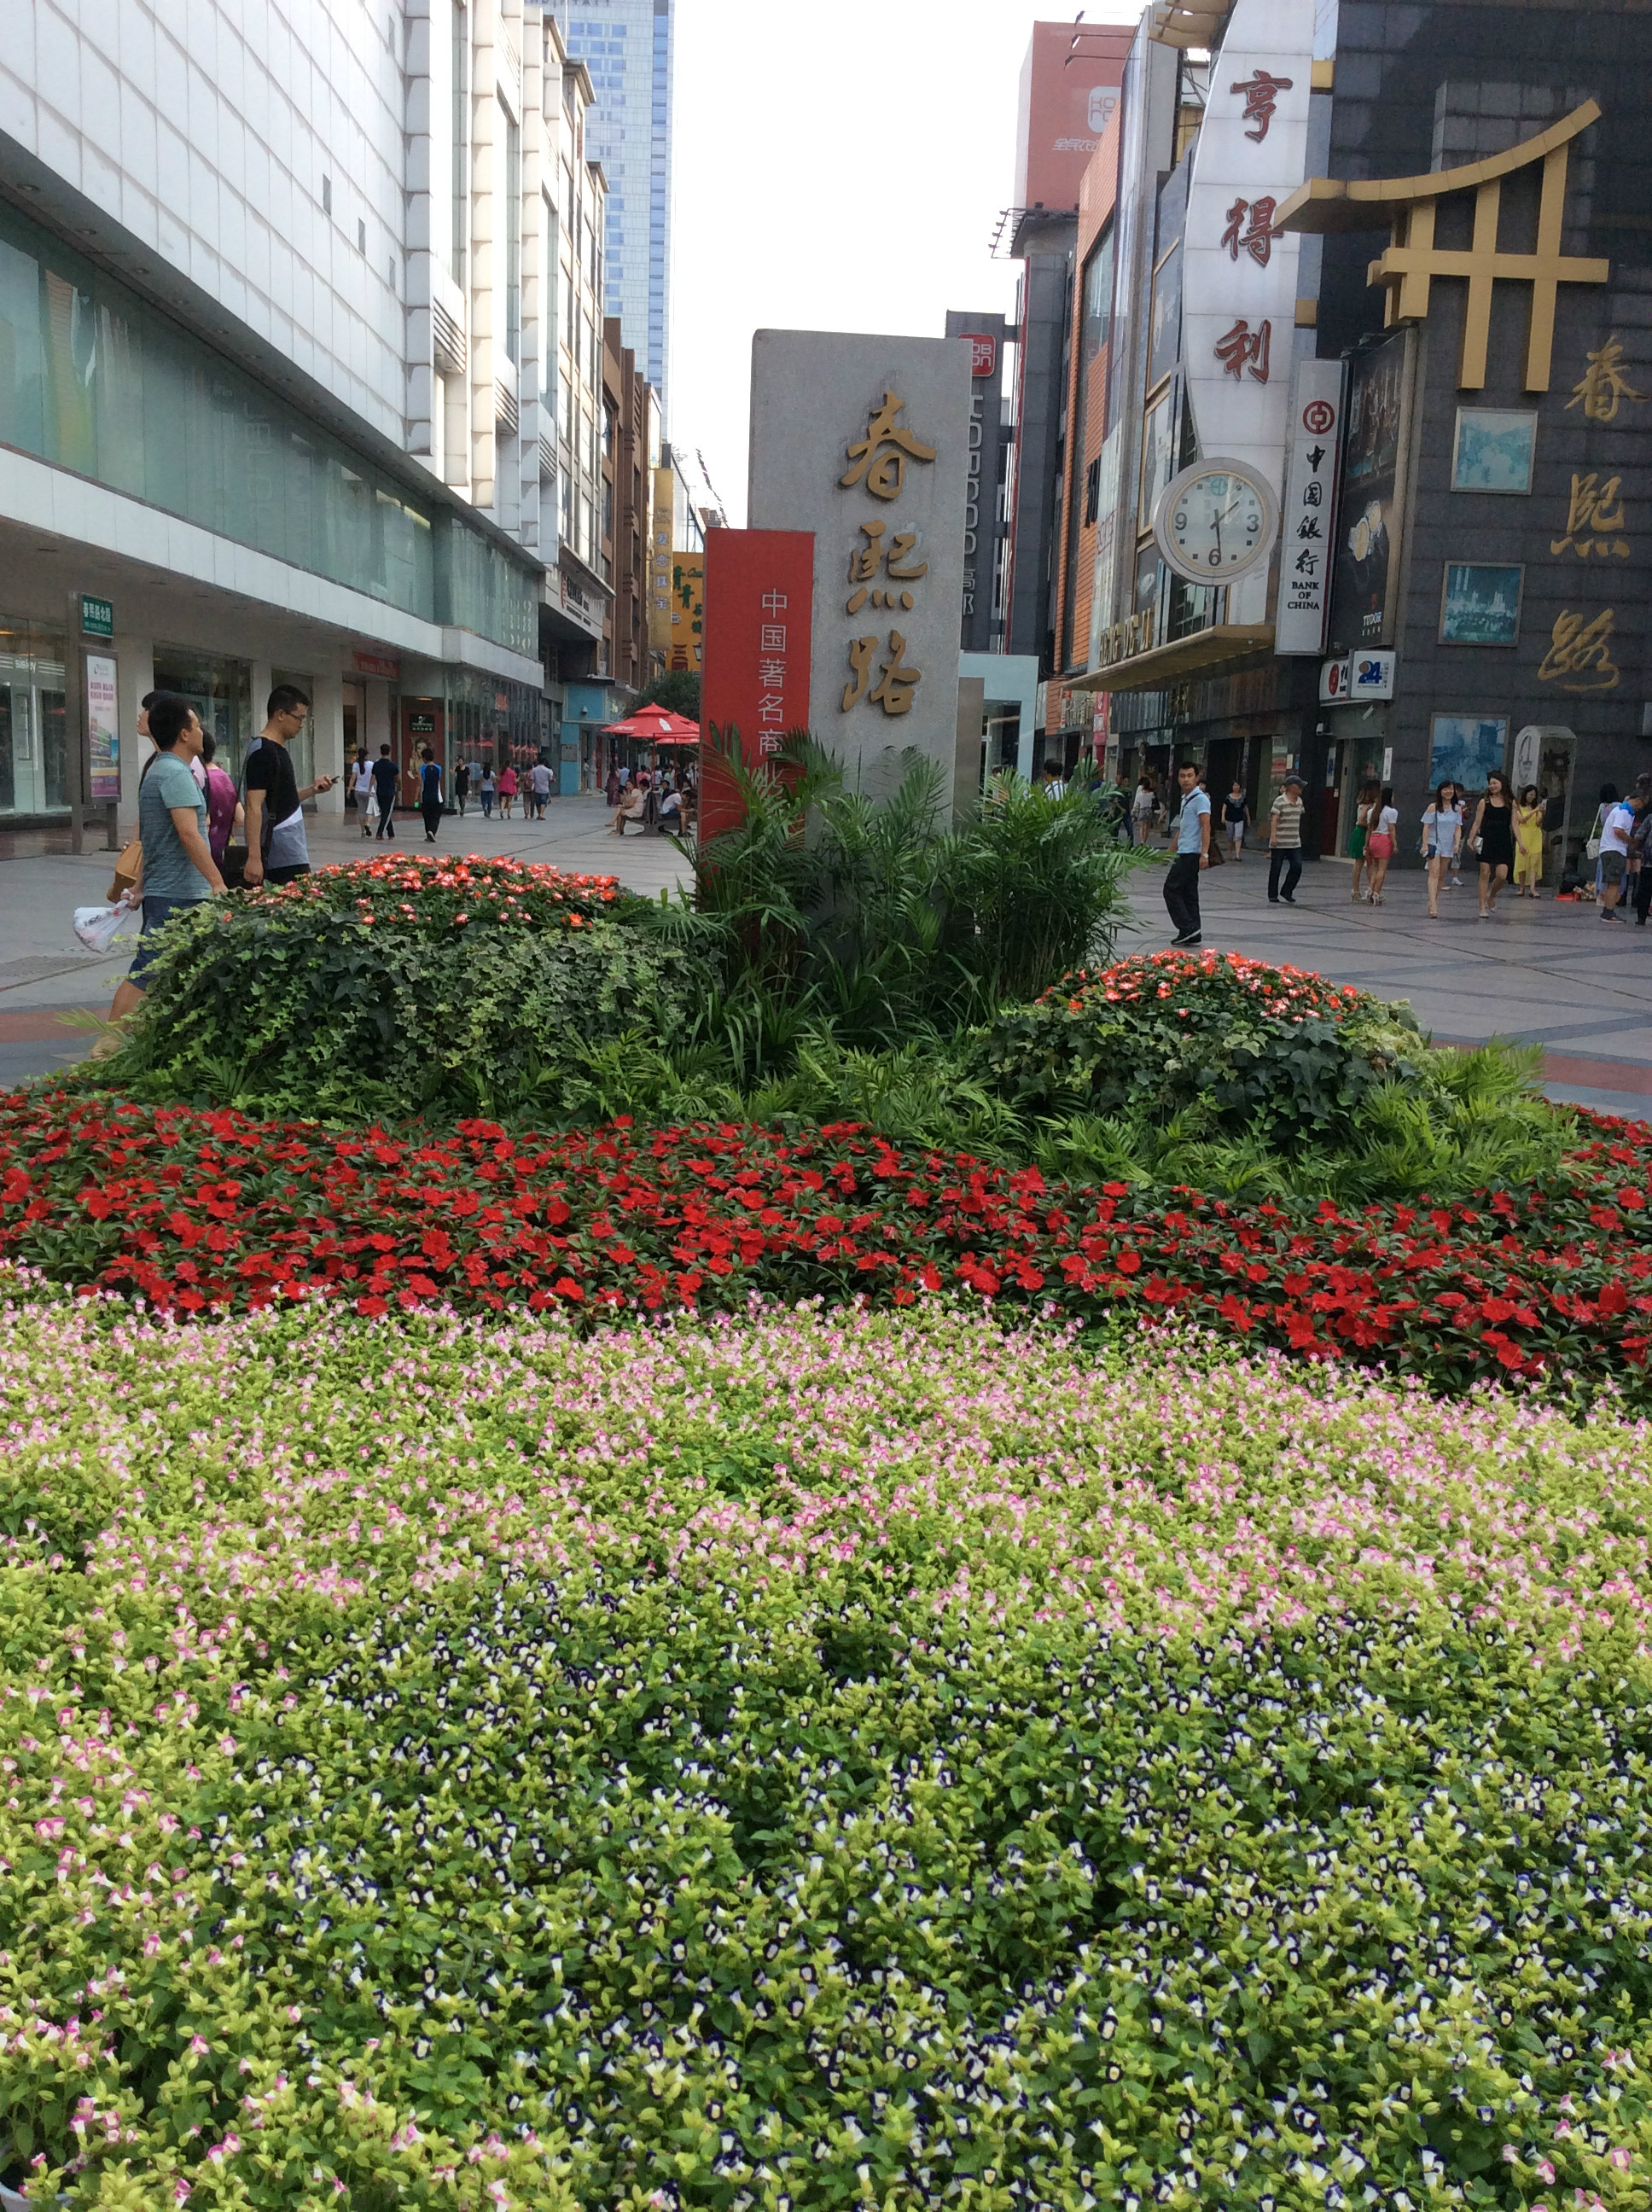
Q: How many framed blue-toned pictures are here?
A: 3